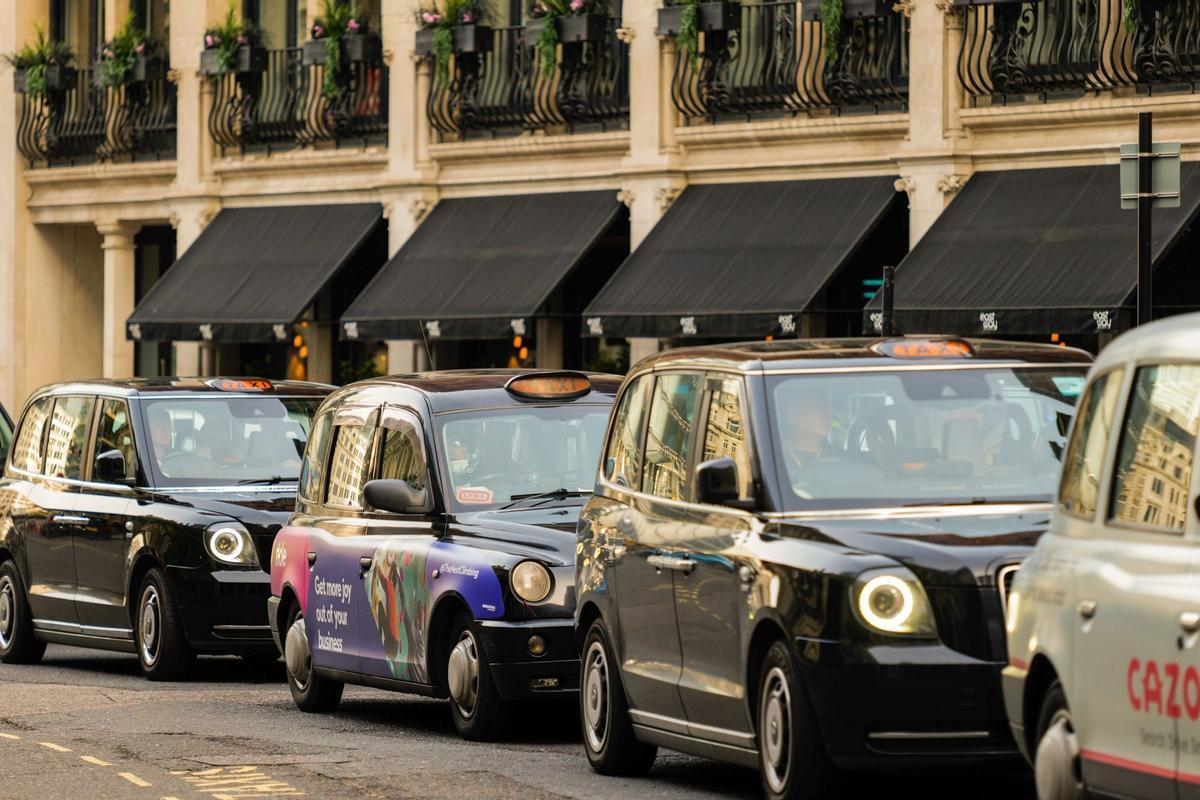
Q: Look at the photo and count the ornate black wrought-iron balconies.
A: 5